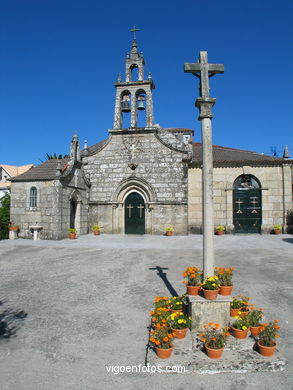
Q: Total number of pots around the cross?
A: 14